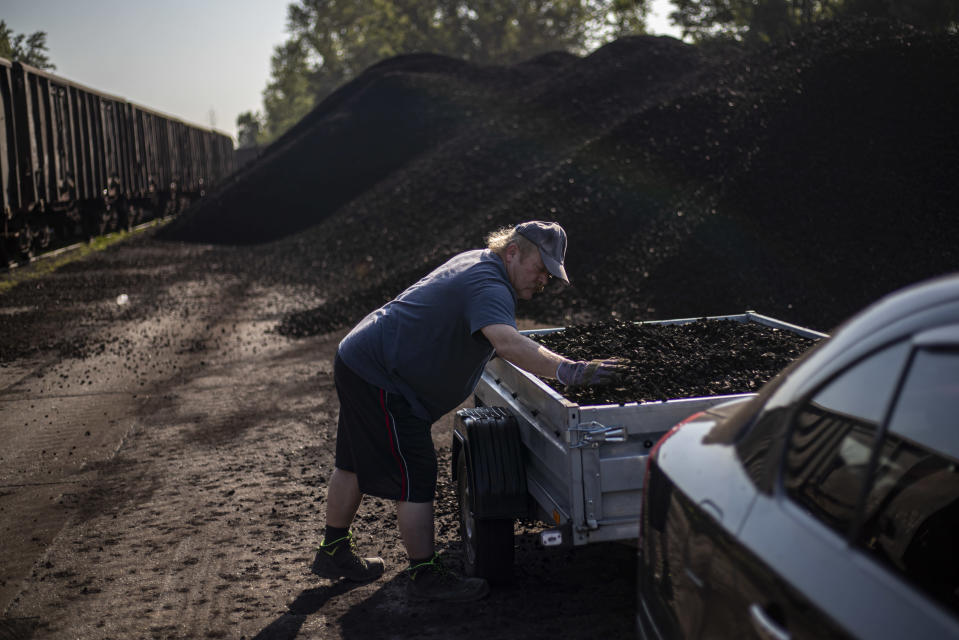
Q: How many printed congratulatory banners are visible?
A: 0